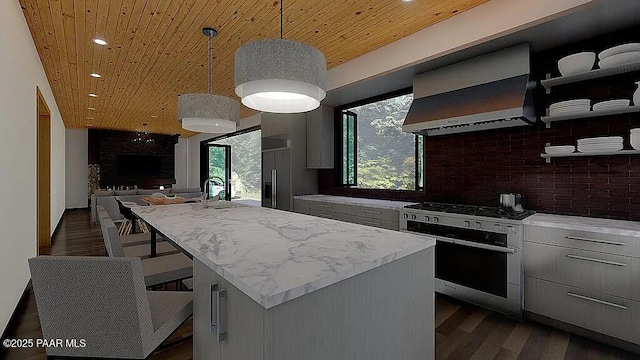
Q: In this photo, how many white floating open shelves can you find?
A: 3